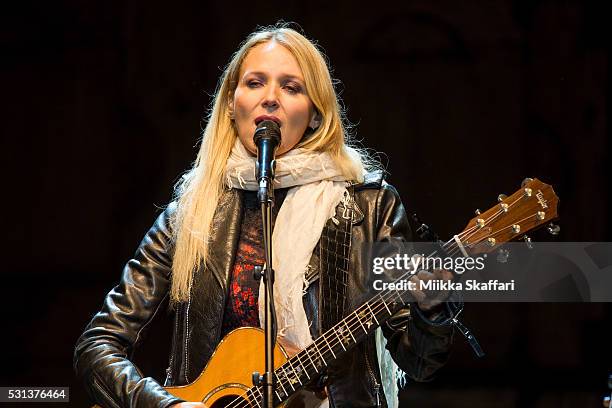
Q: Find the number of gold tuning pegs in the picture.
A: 6